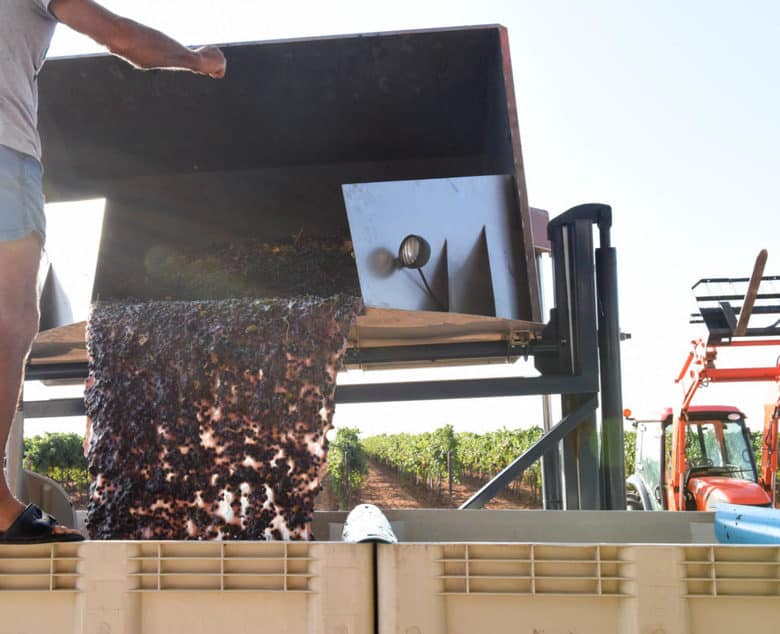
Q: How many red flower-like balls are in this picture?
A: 0